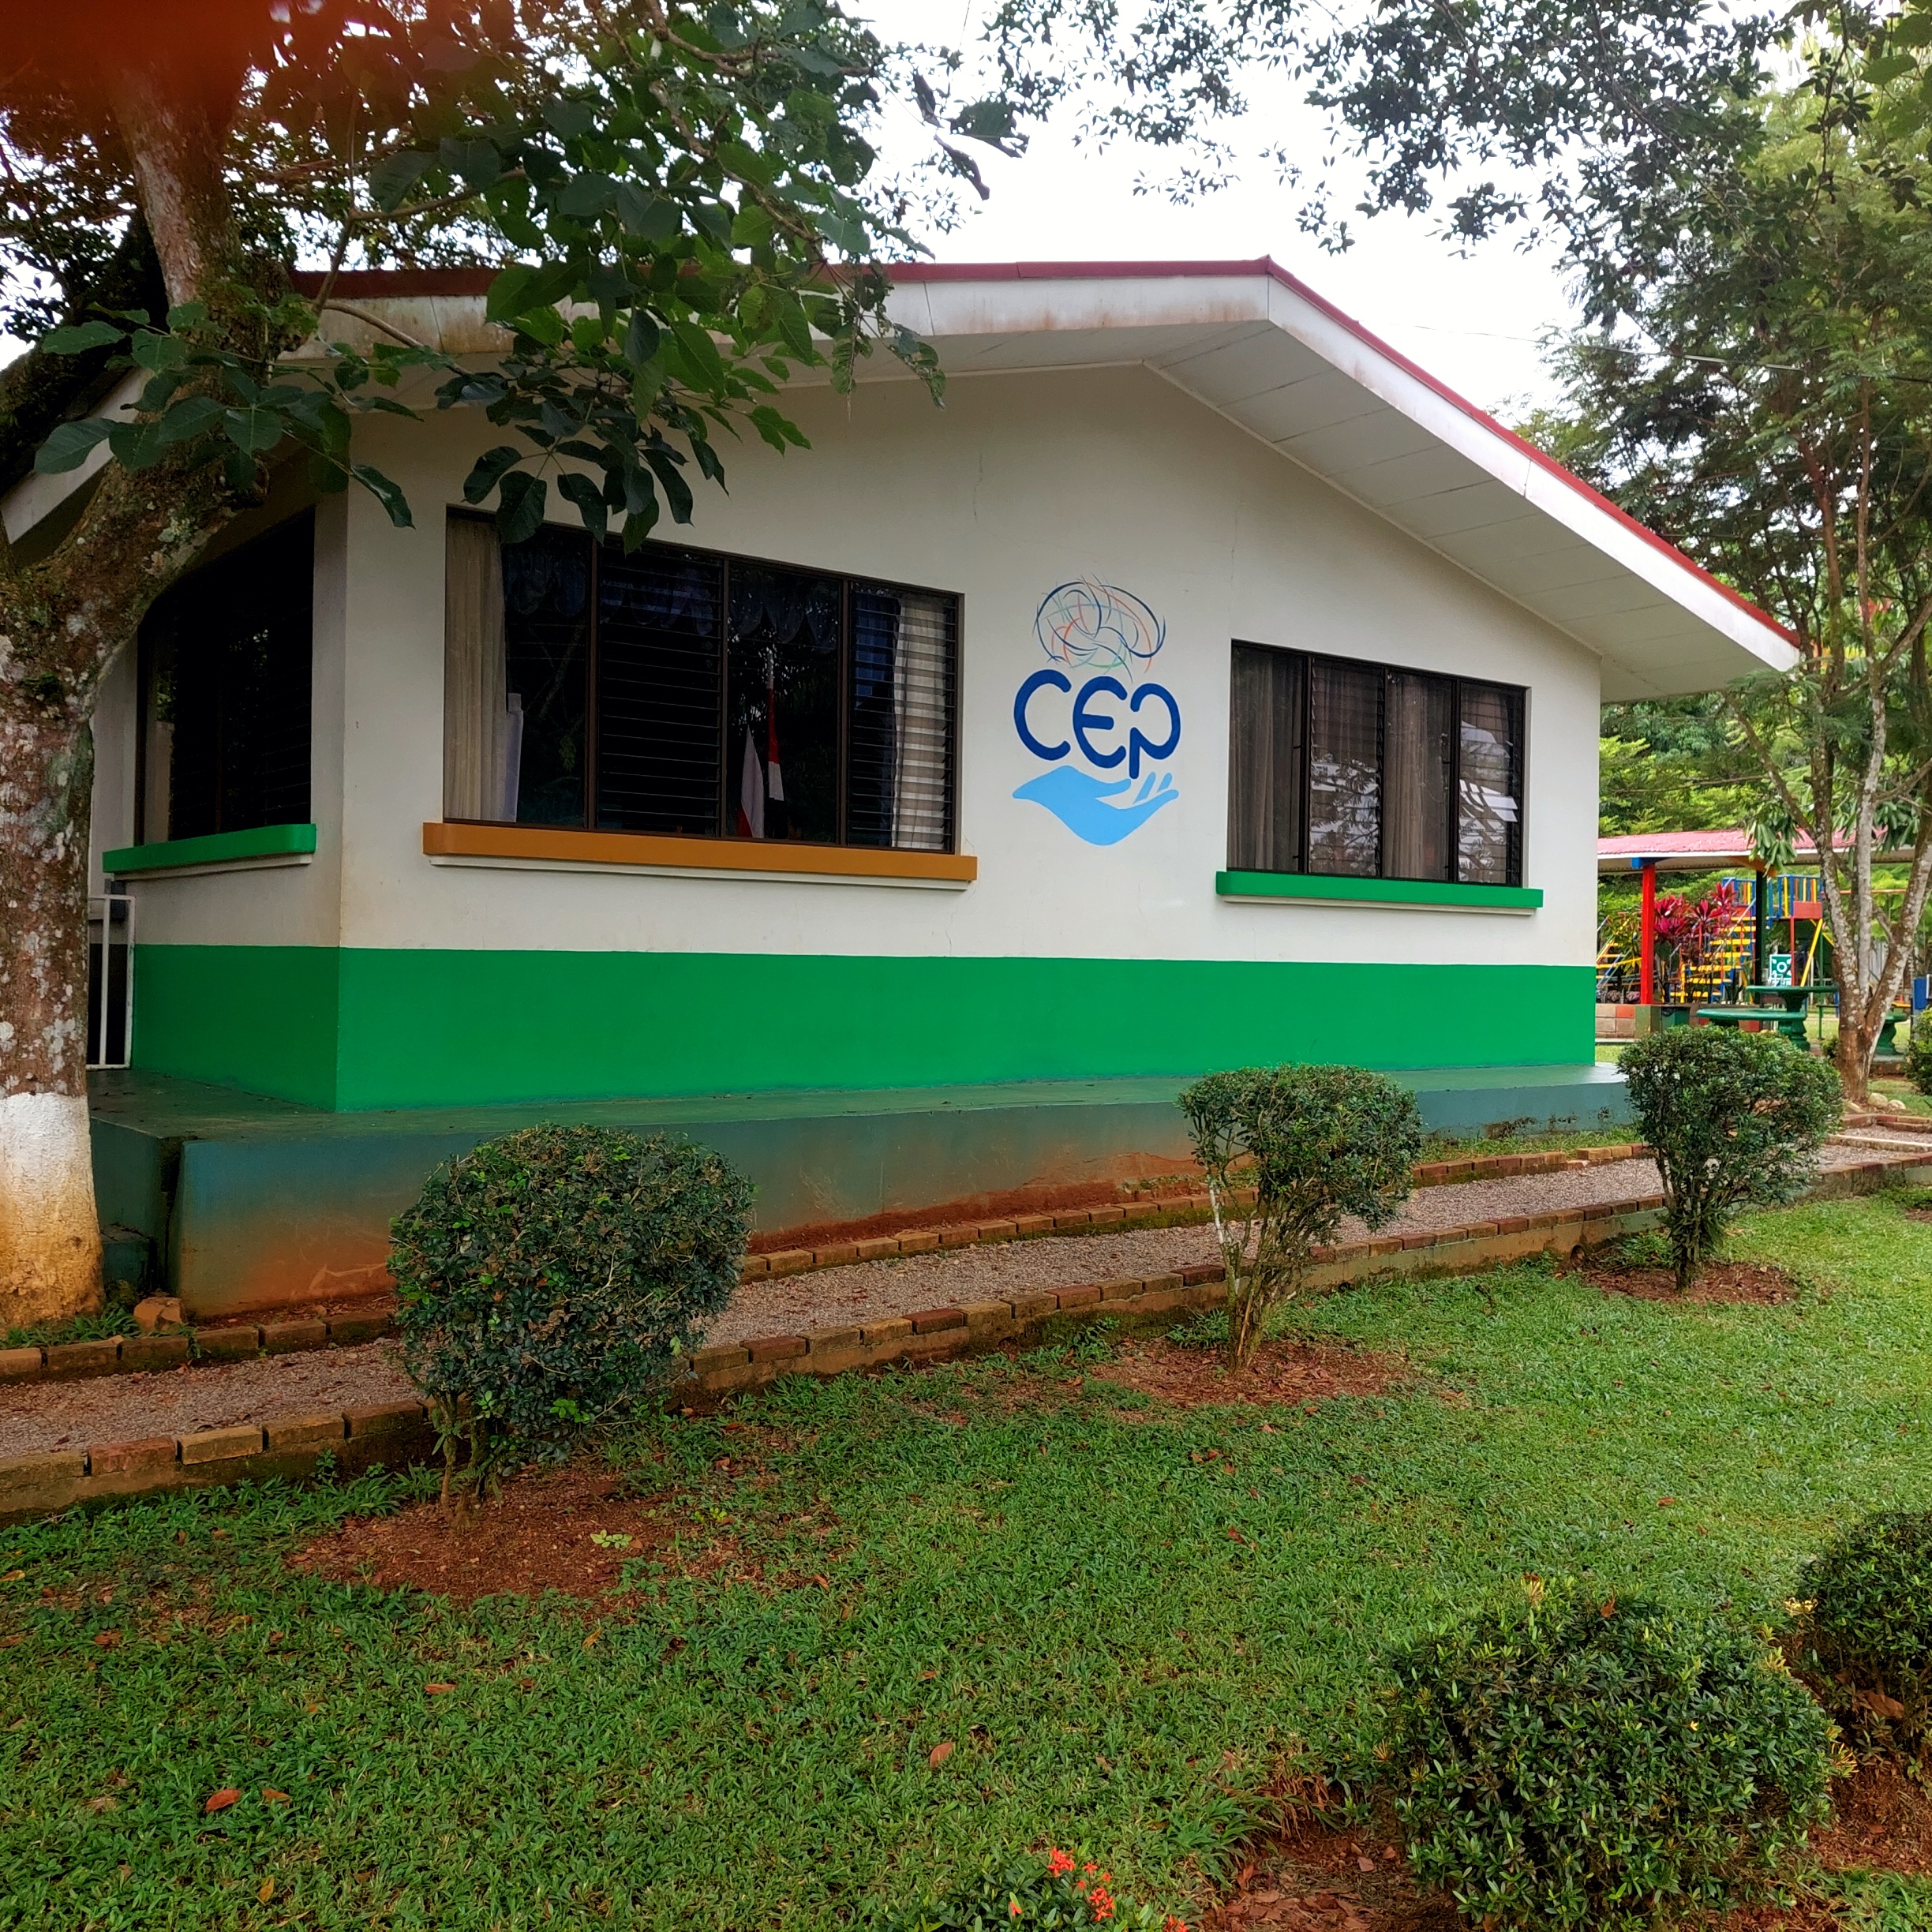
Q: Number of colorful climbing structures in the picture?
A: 1